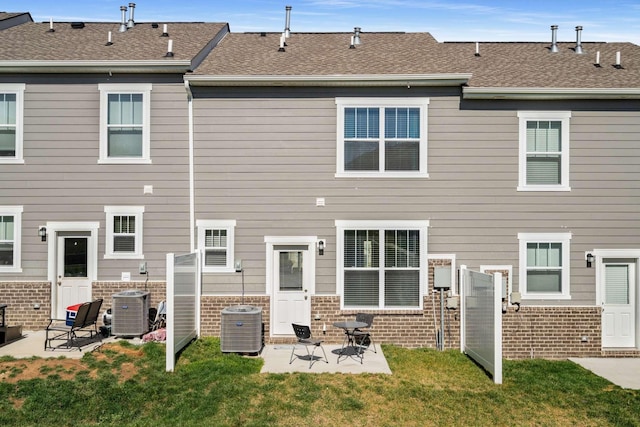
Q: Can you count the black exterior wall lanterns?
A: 3